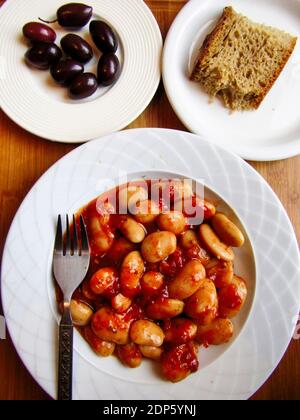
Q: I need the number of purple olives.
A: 8